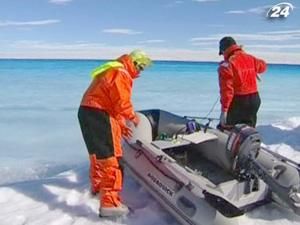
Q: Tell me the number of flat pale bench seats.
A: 1